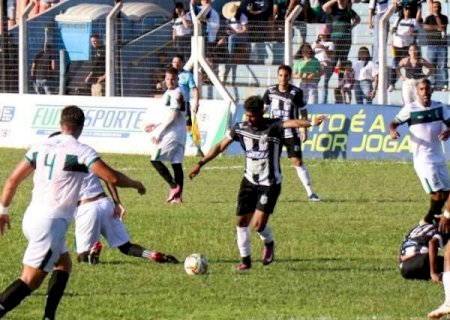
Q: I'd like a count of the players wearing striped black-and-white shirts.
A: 3